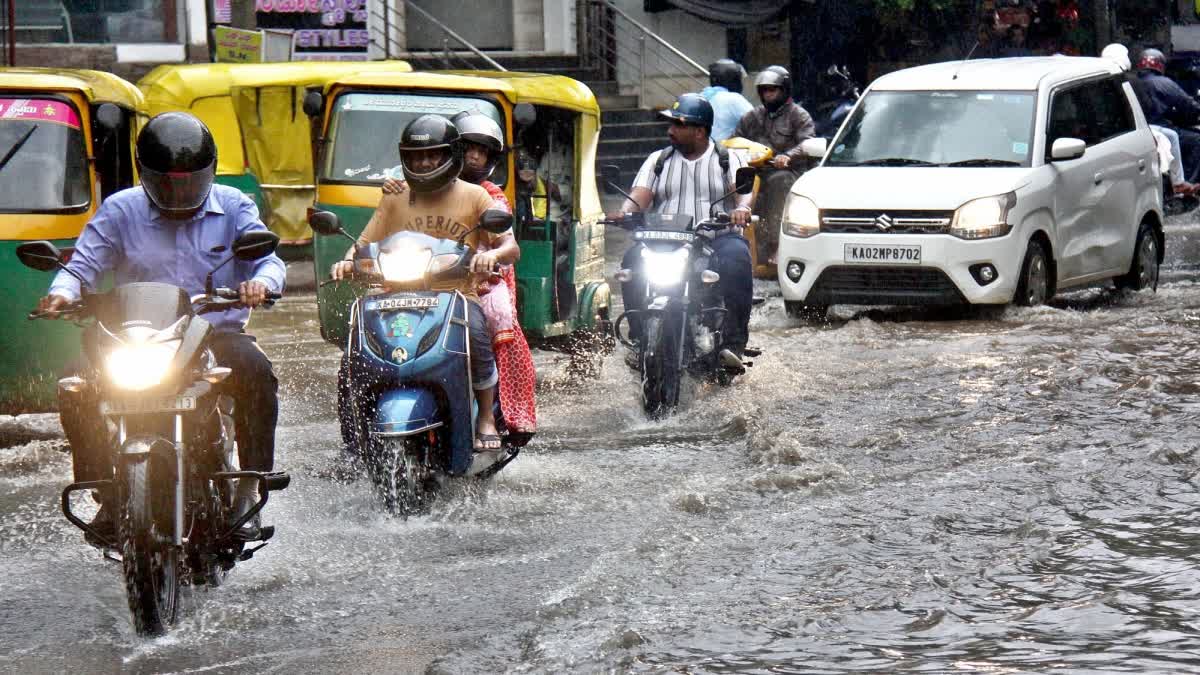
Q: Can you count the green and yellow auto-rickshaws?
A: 3